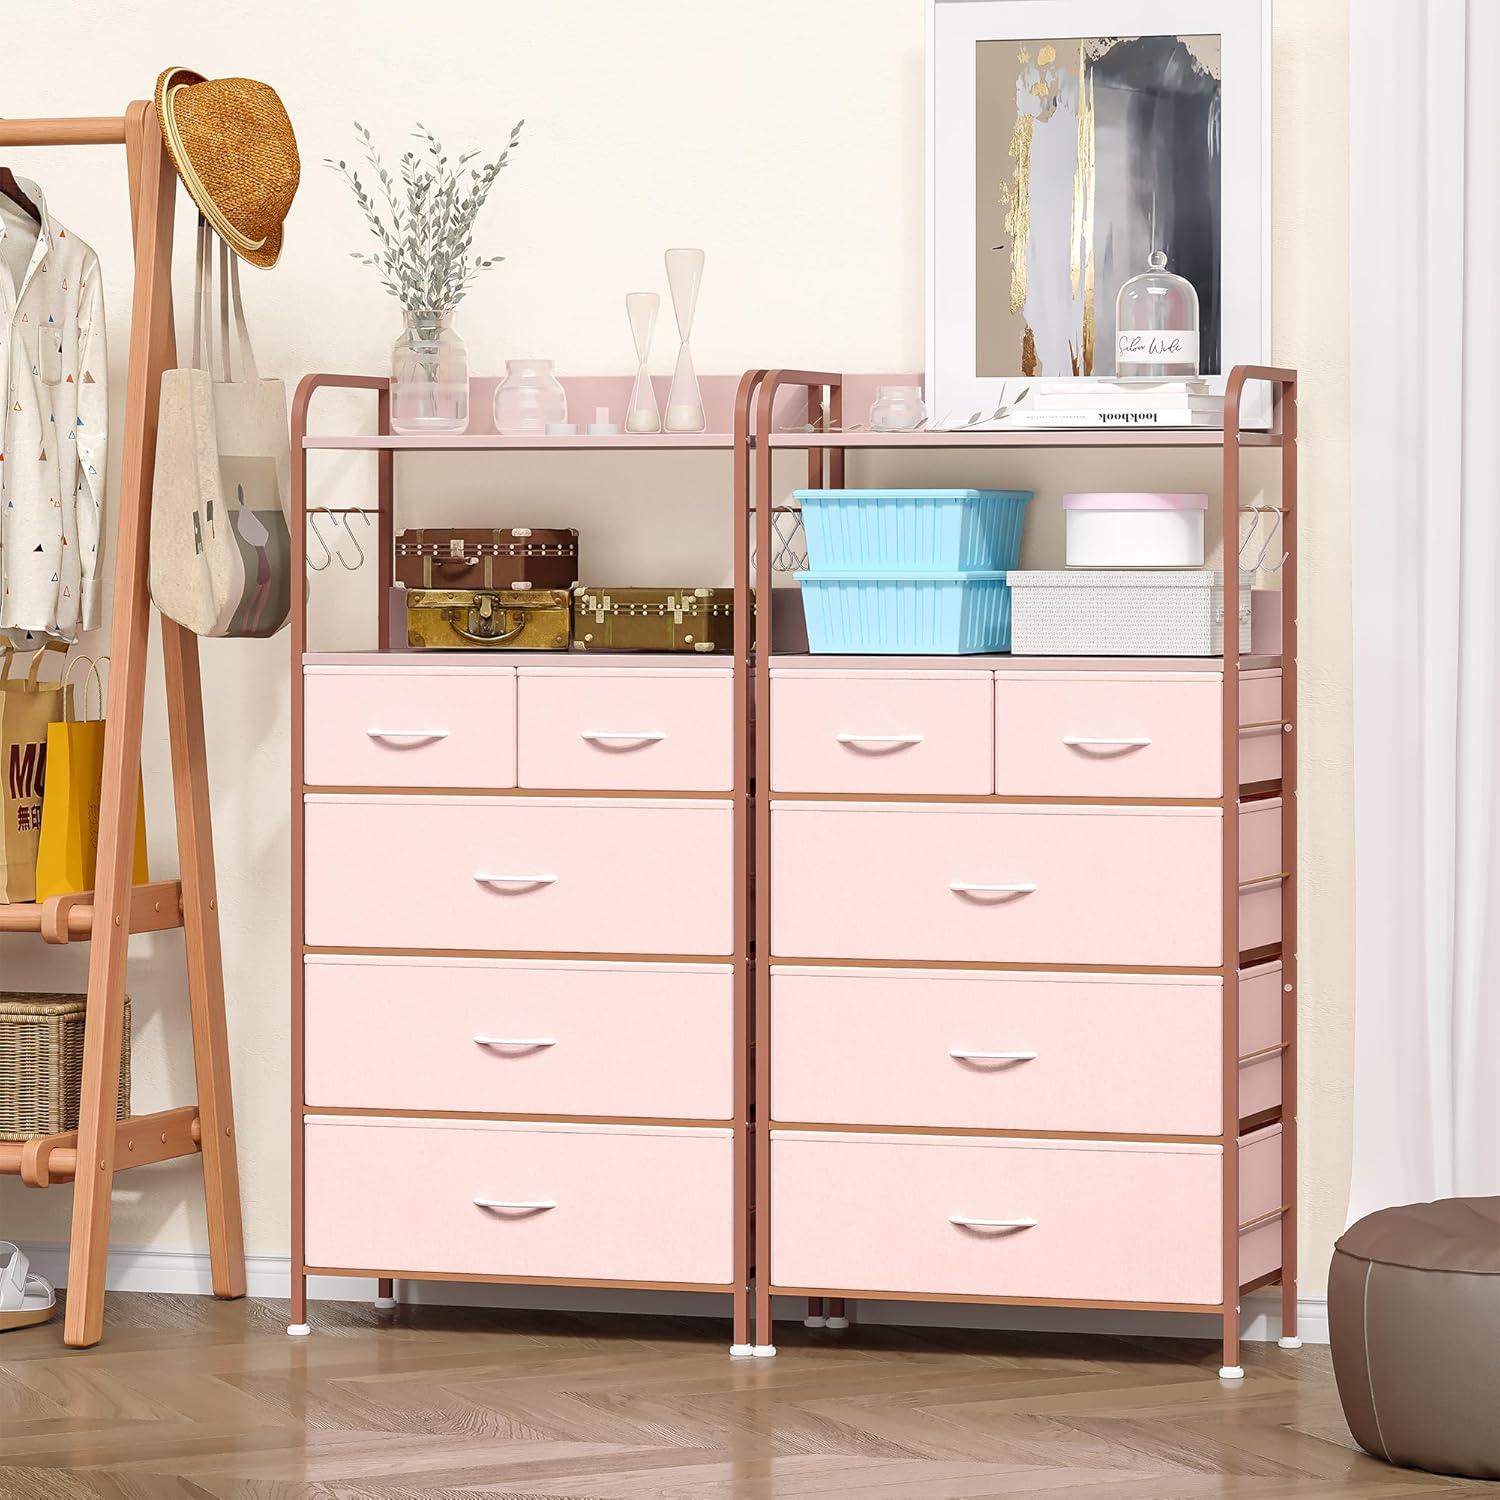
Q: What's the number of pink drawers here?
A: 10